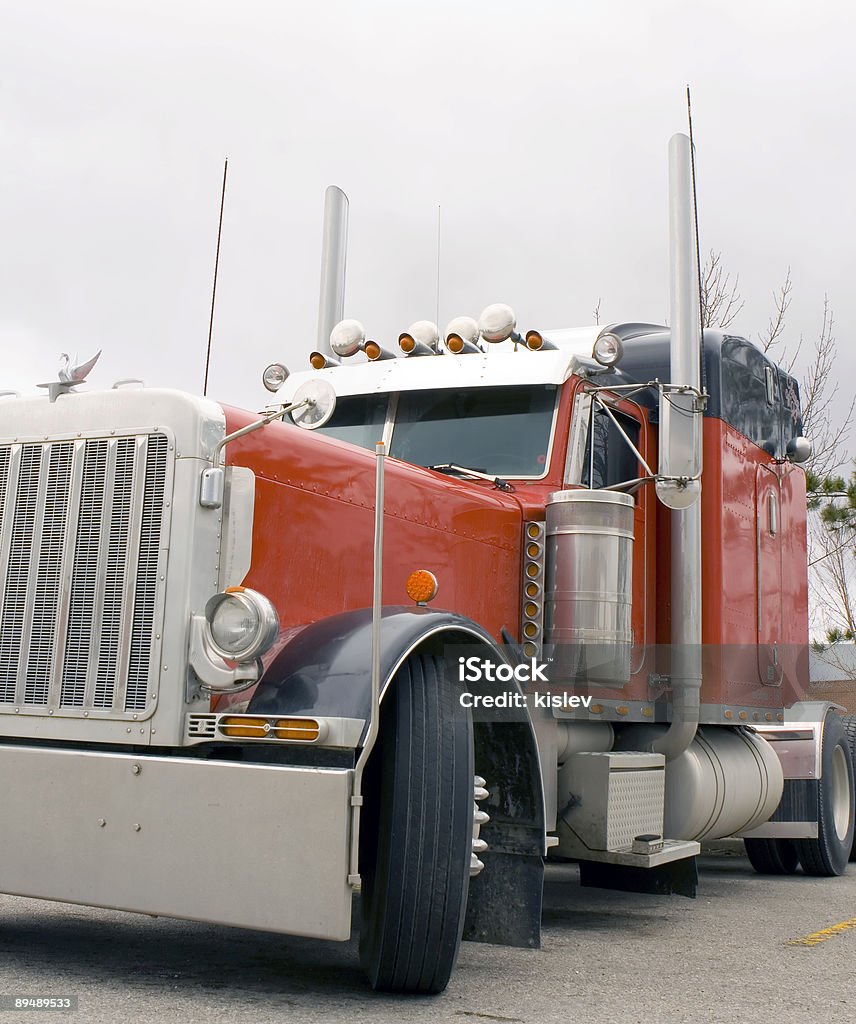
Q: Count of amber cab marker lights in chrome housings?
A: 5